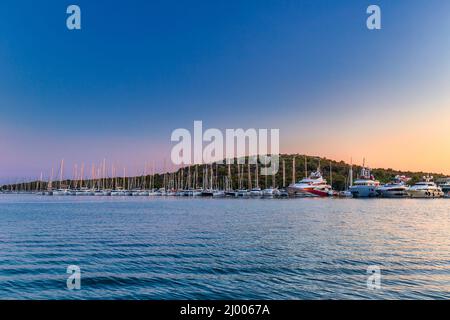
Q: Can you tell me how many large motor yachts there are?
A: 4